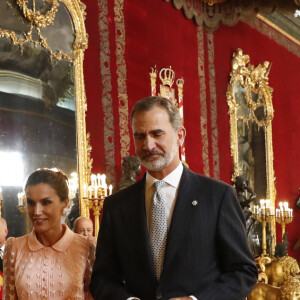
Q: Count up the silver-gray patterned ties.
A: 1